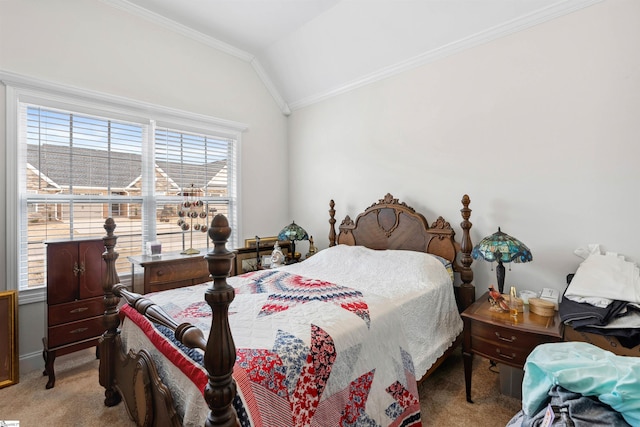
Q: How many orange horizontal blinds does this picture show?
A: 0